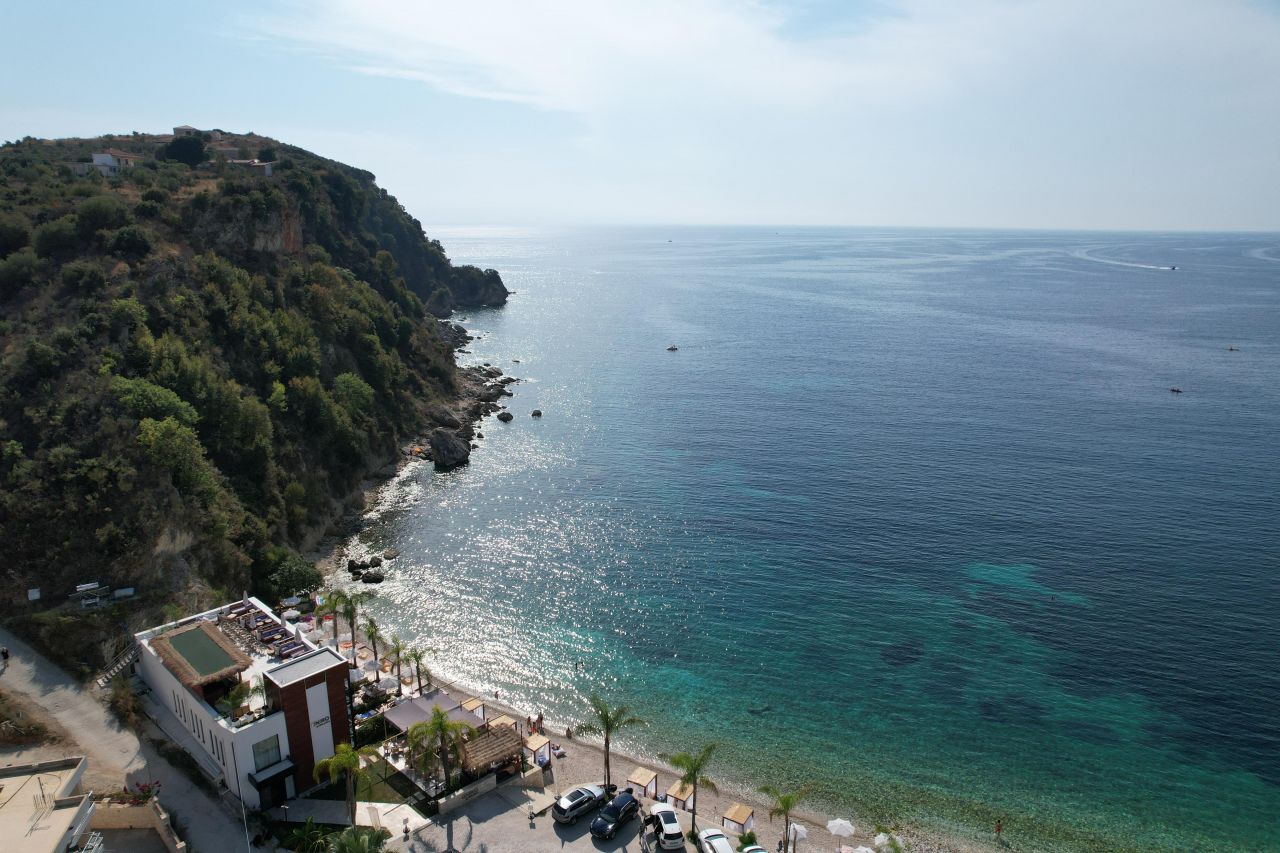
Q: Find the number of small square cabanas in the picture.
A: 6